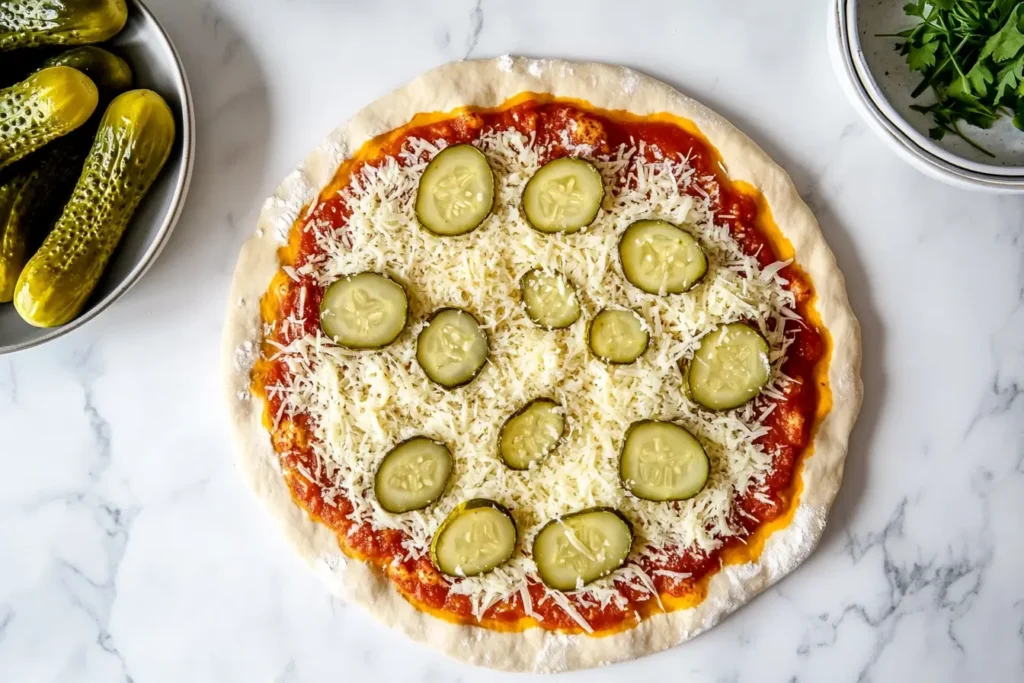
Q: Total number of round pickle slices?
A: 13